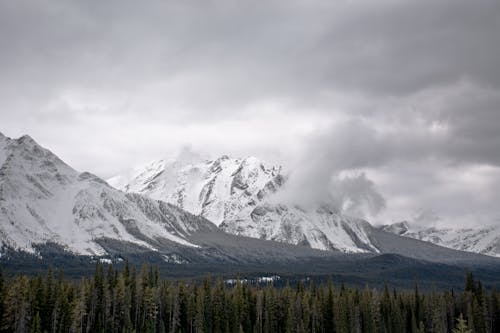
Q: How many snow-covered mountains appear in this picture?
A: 3